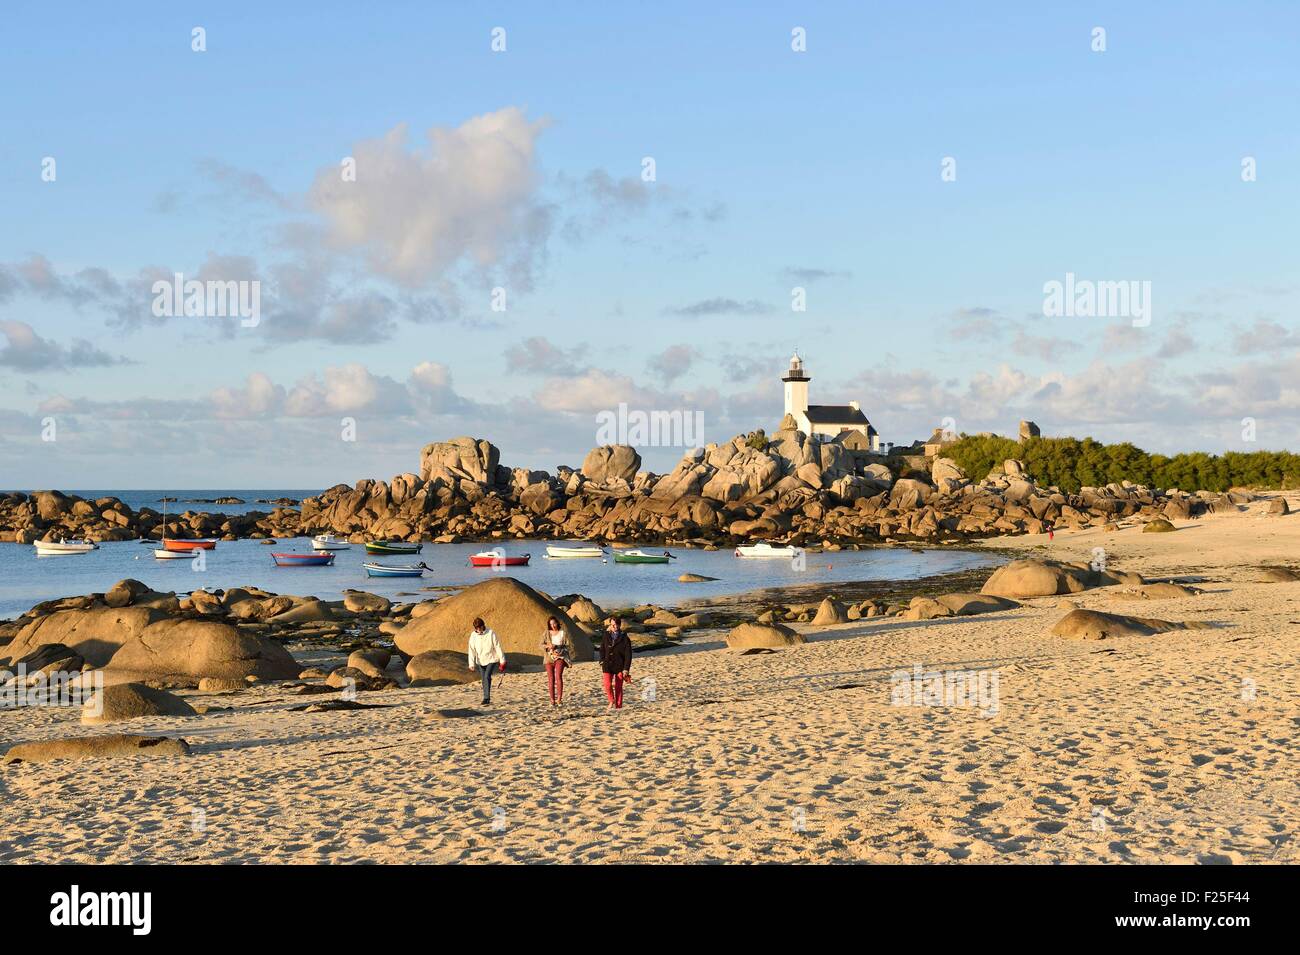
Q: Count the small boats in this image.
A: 11